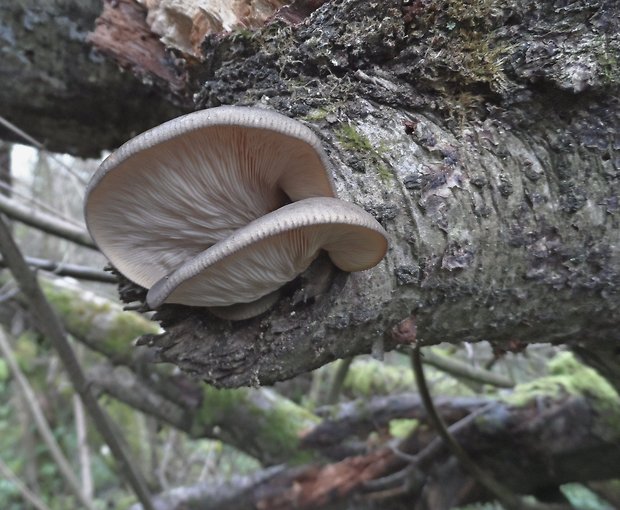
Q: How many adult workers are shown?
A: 0